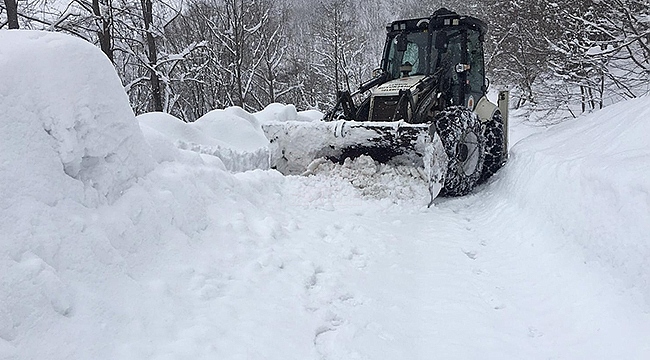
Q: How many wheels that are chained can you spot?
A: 2